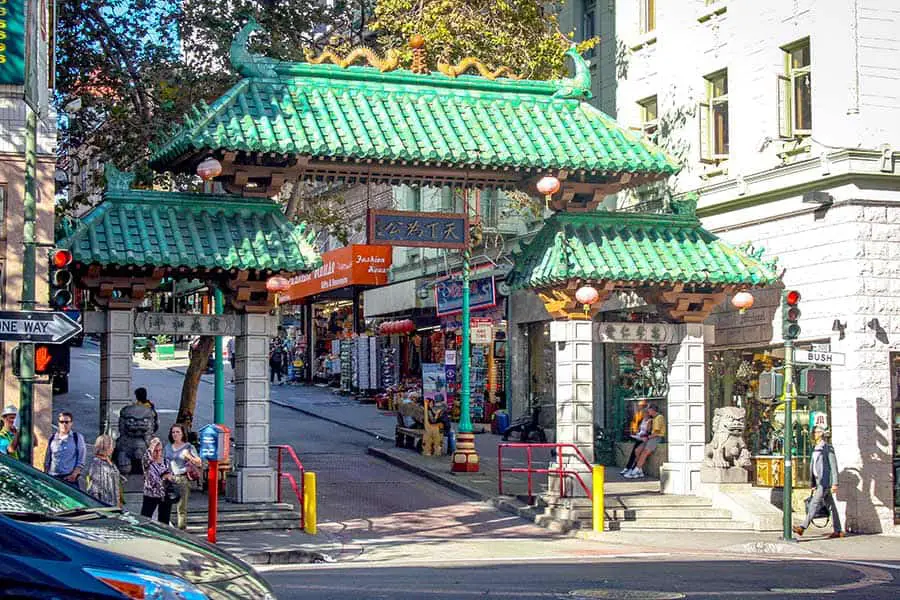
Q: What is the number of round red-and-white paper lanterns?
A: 5